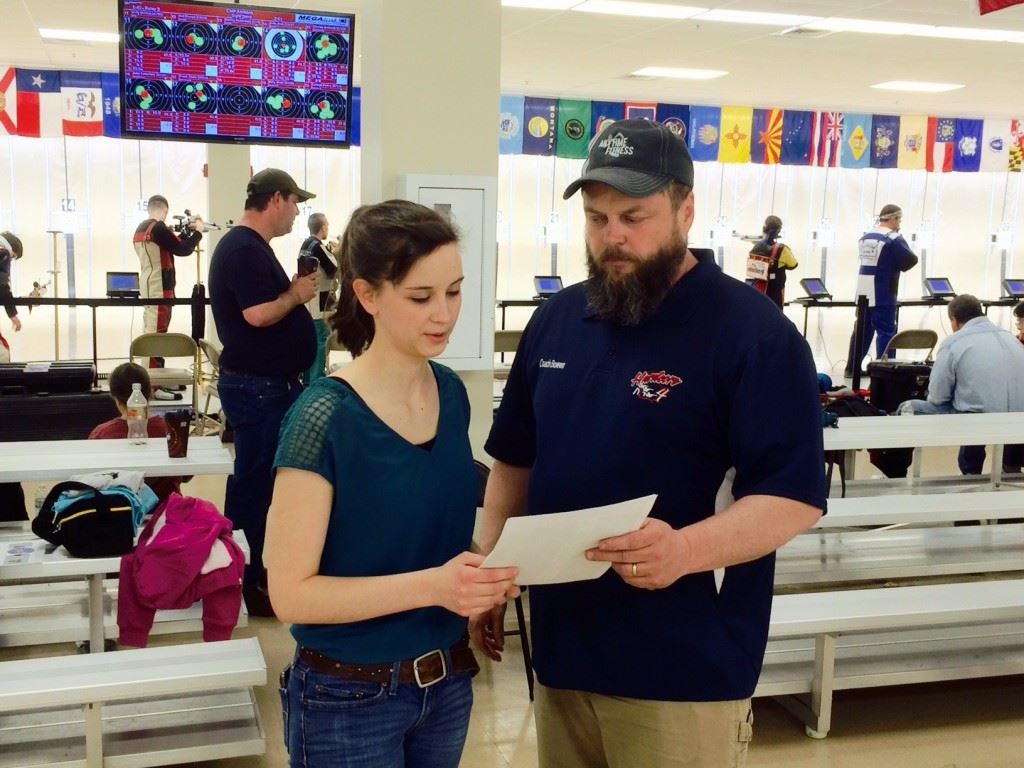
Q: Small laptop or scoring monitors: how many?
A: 5